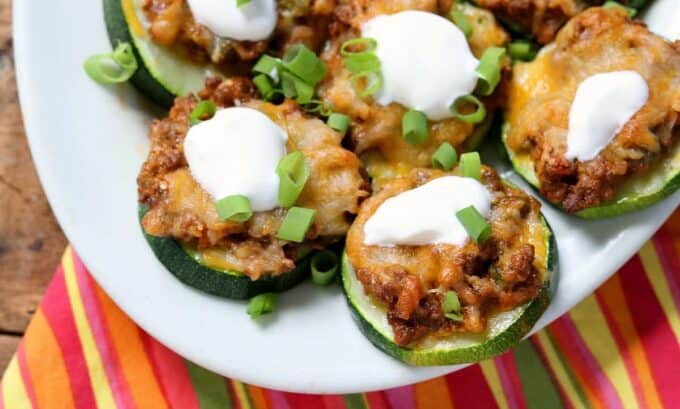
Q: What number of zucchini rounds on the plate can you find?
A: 6